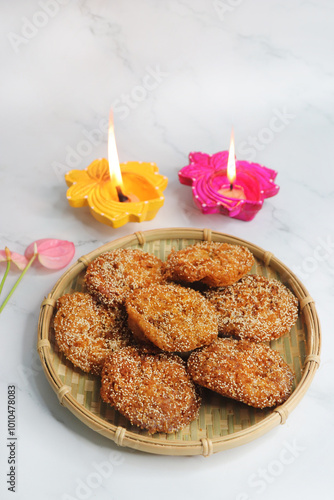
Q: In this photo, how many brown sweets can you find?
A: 7